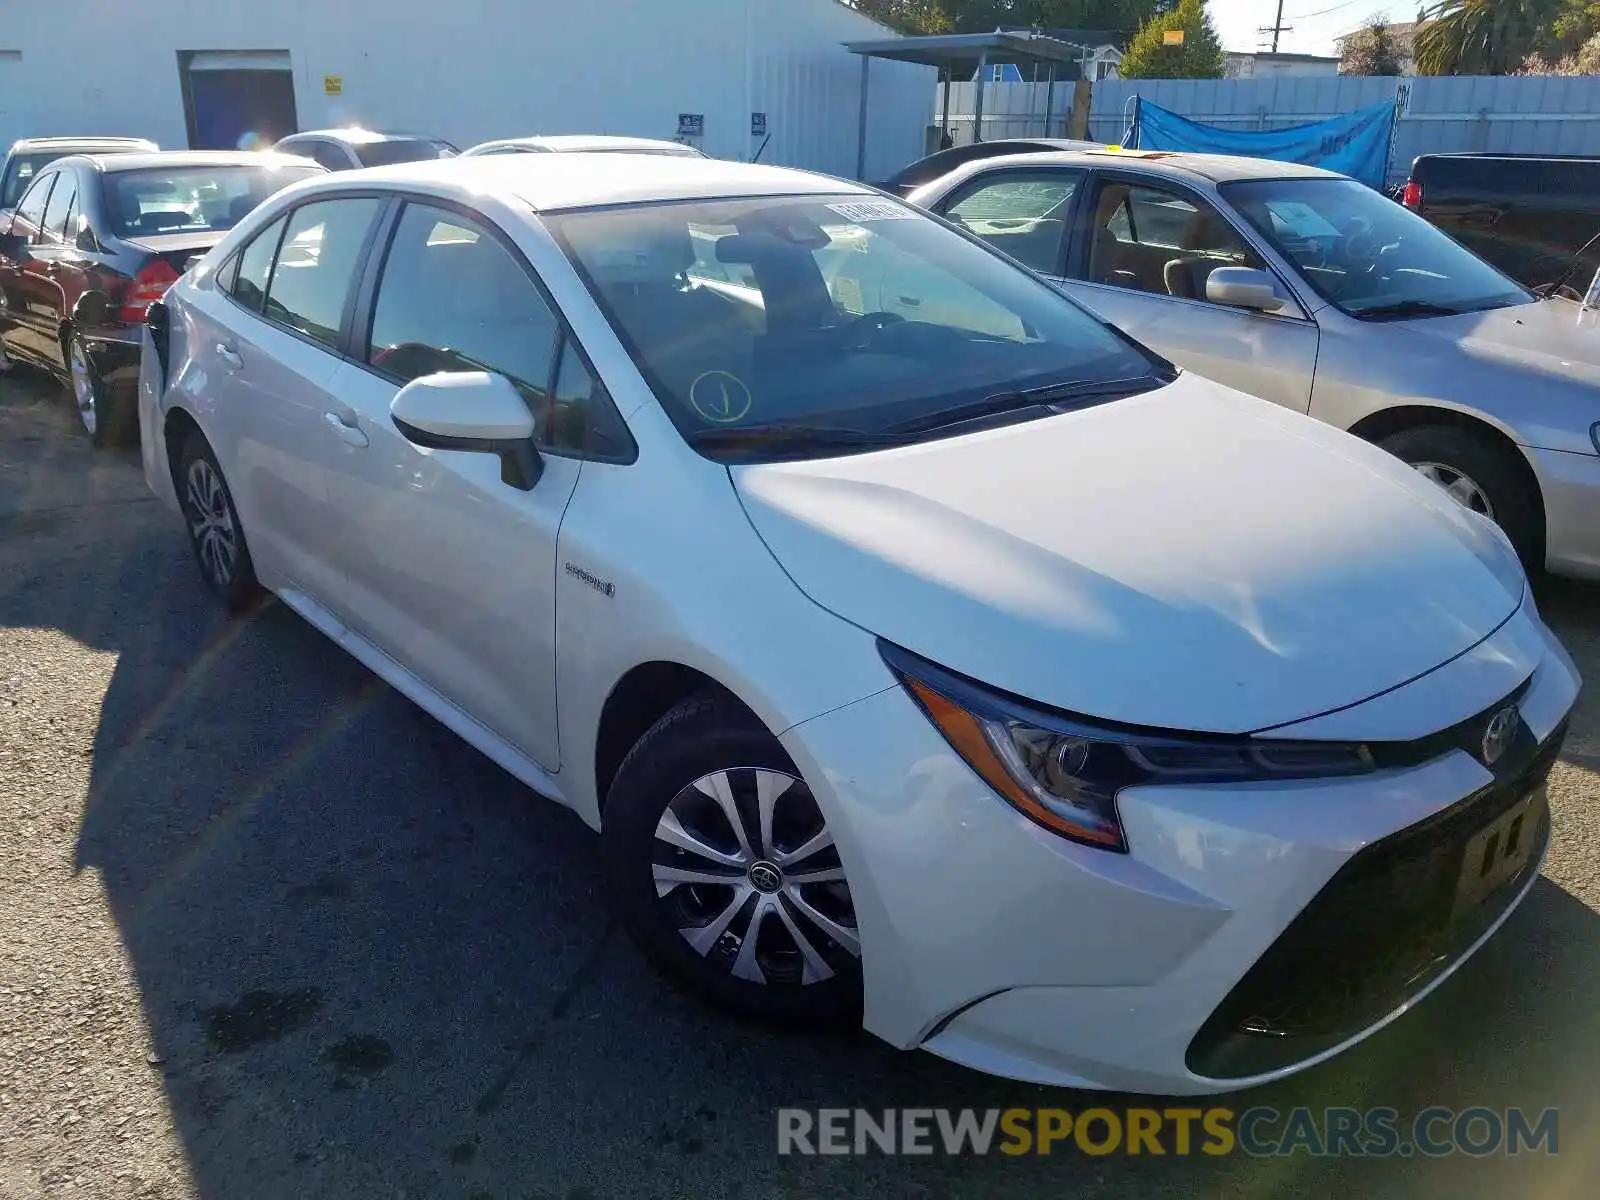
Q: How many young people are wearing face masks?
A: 0